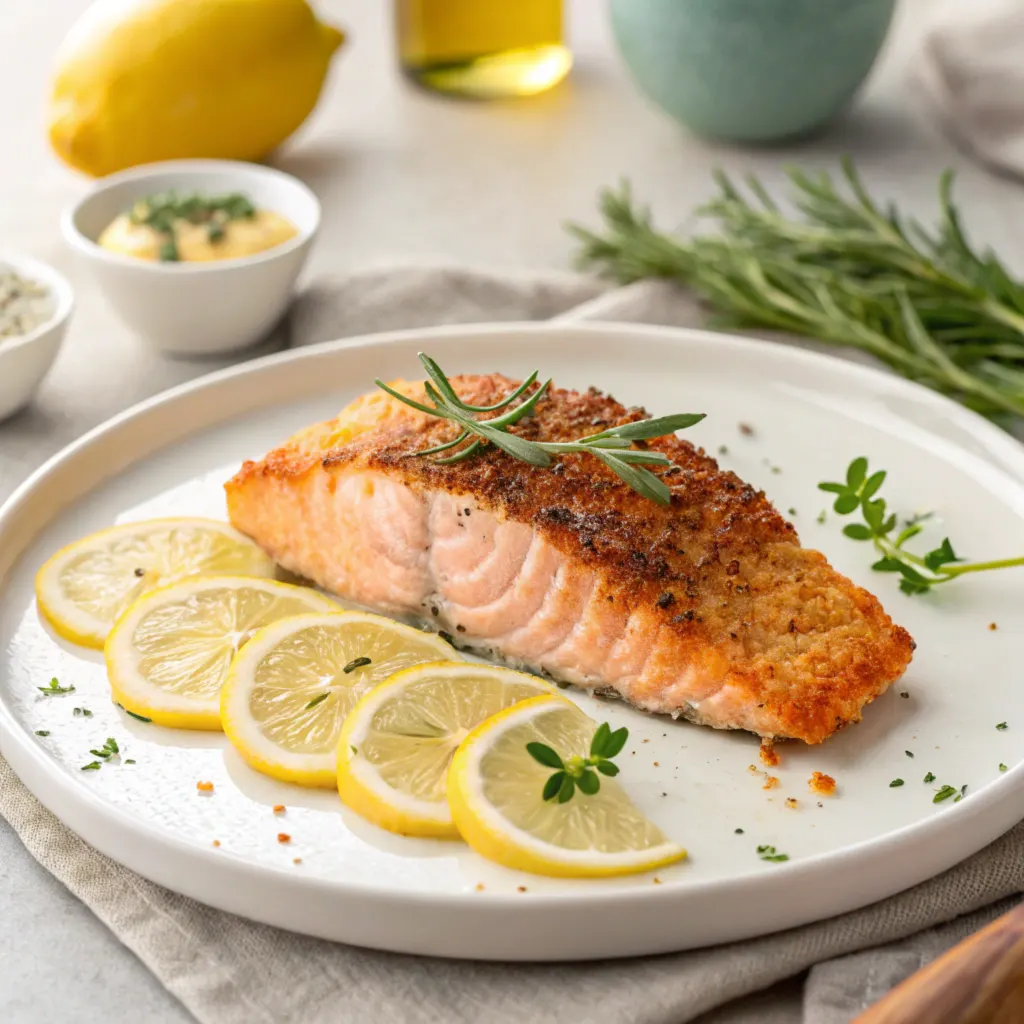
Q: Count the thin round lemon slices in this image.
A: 5